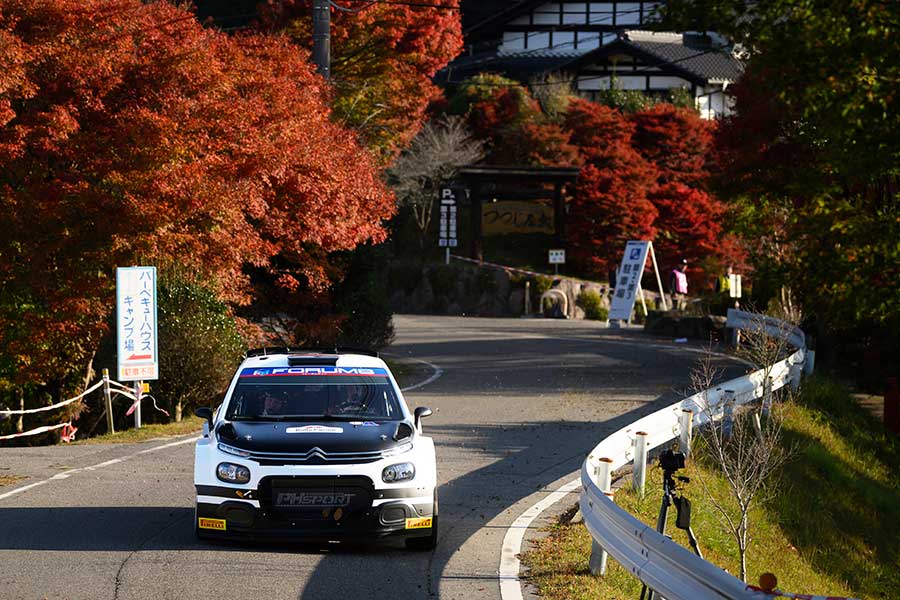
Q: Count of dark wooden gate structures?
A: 1